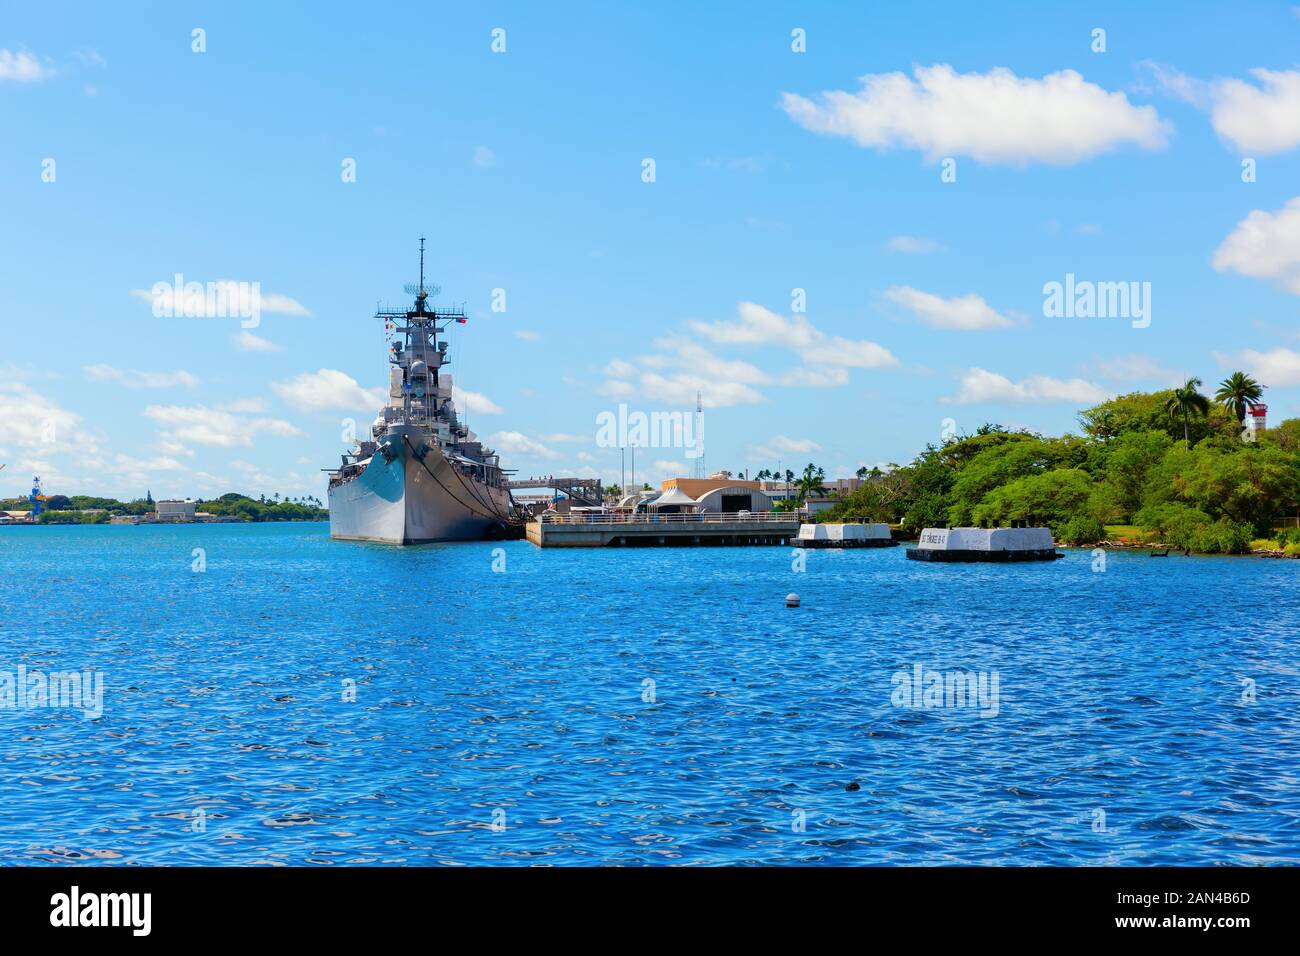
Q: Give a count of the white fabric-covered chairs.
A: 0